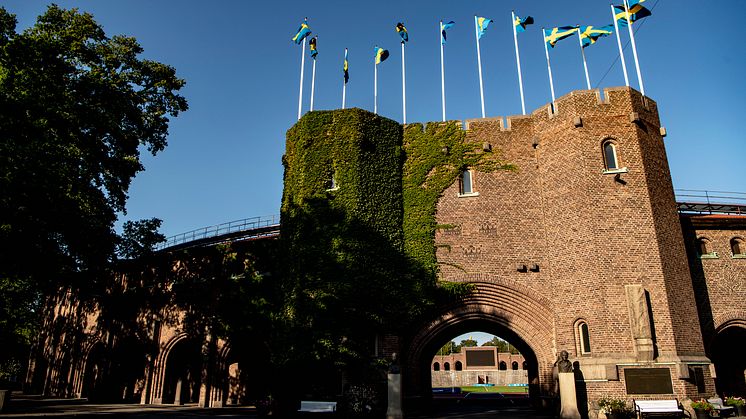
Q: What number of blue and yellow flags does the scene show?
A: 12